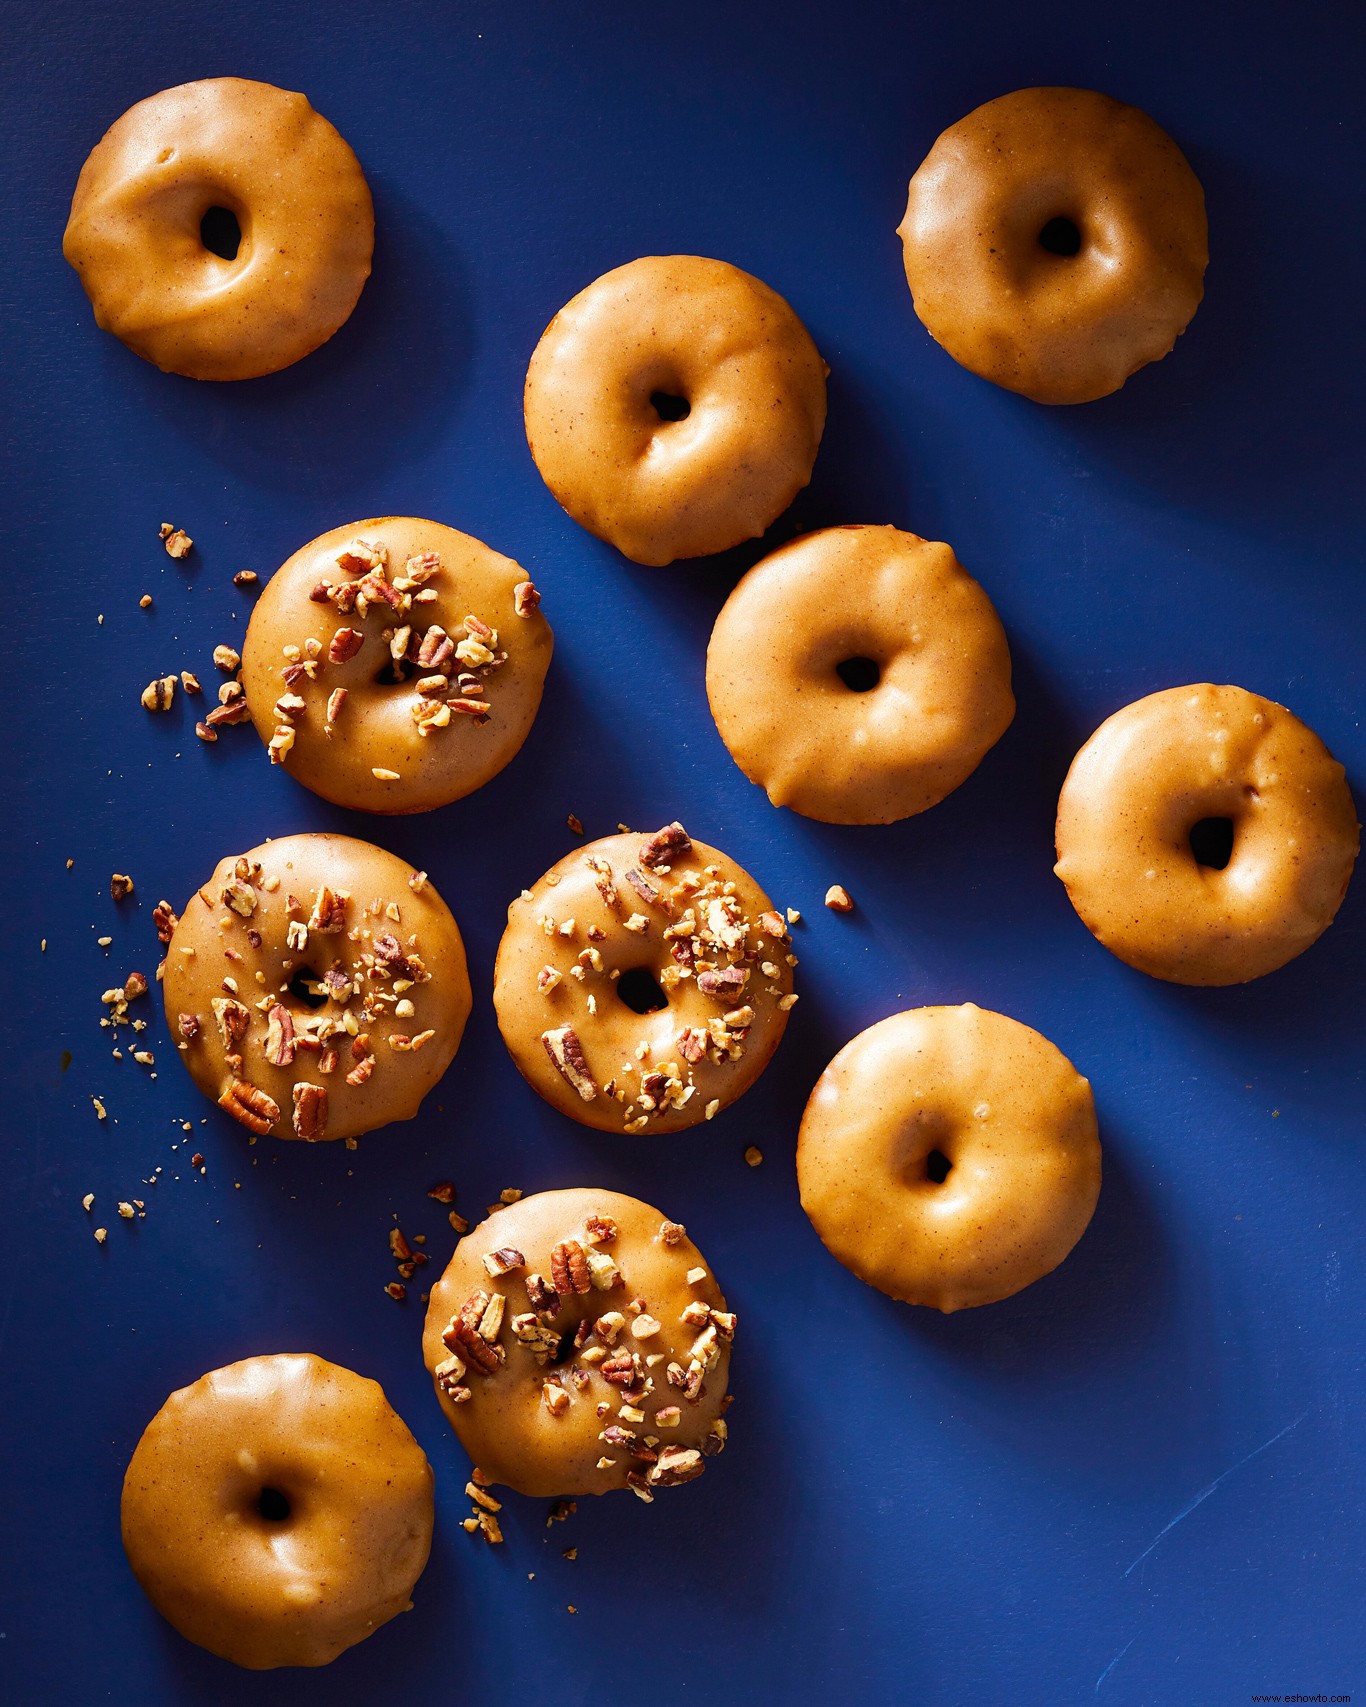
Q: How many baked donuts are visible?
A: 11